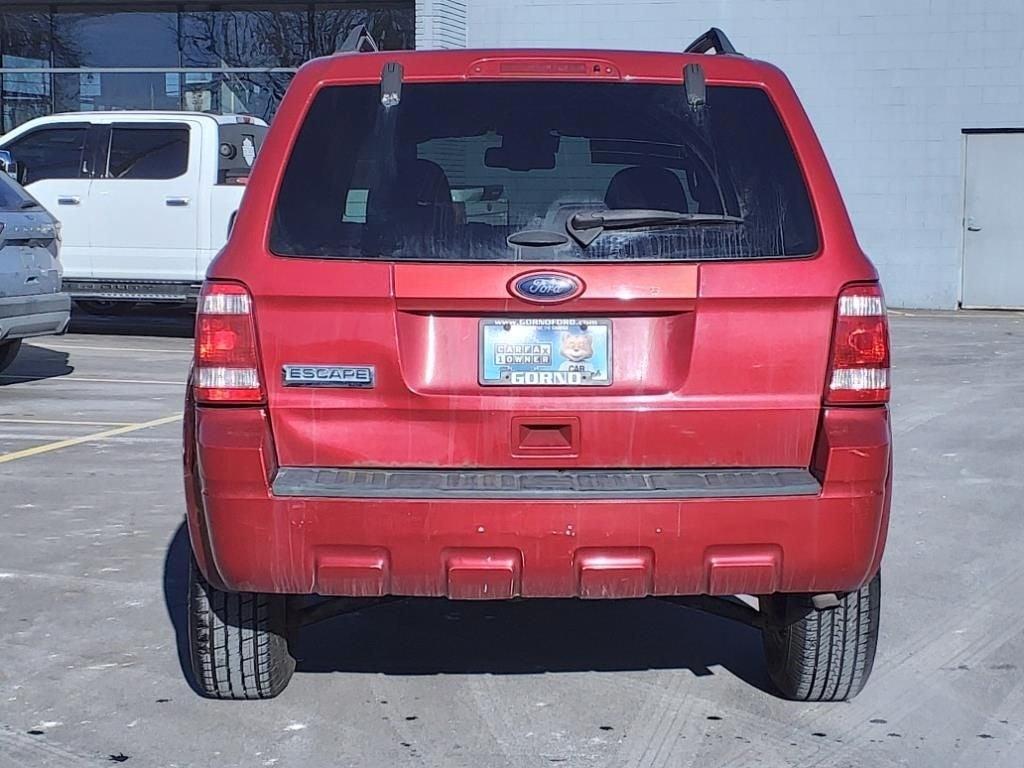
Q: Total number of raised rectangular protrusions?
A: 4